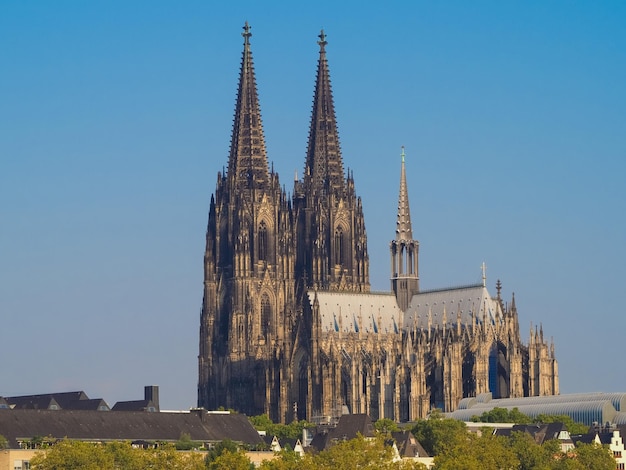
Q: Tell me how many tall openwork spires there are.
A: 2